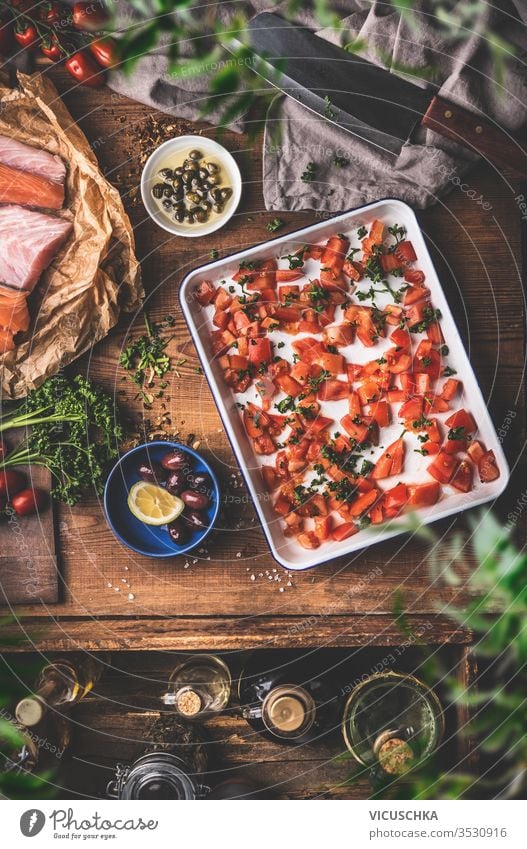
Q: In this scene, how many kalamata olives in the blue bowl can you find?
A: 7